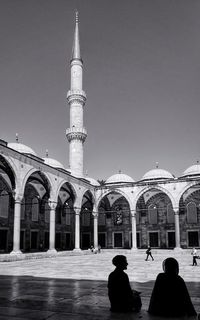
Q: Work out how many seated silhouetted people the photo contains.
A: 2